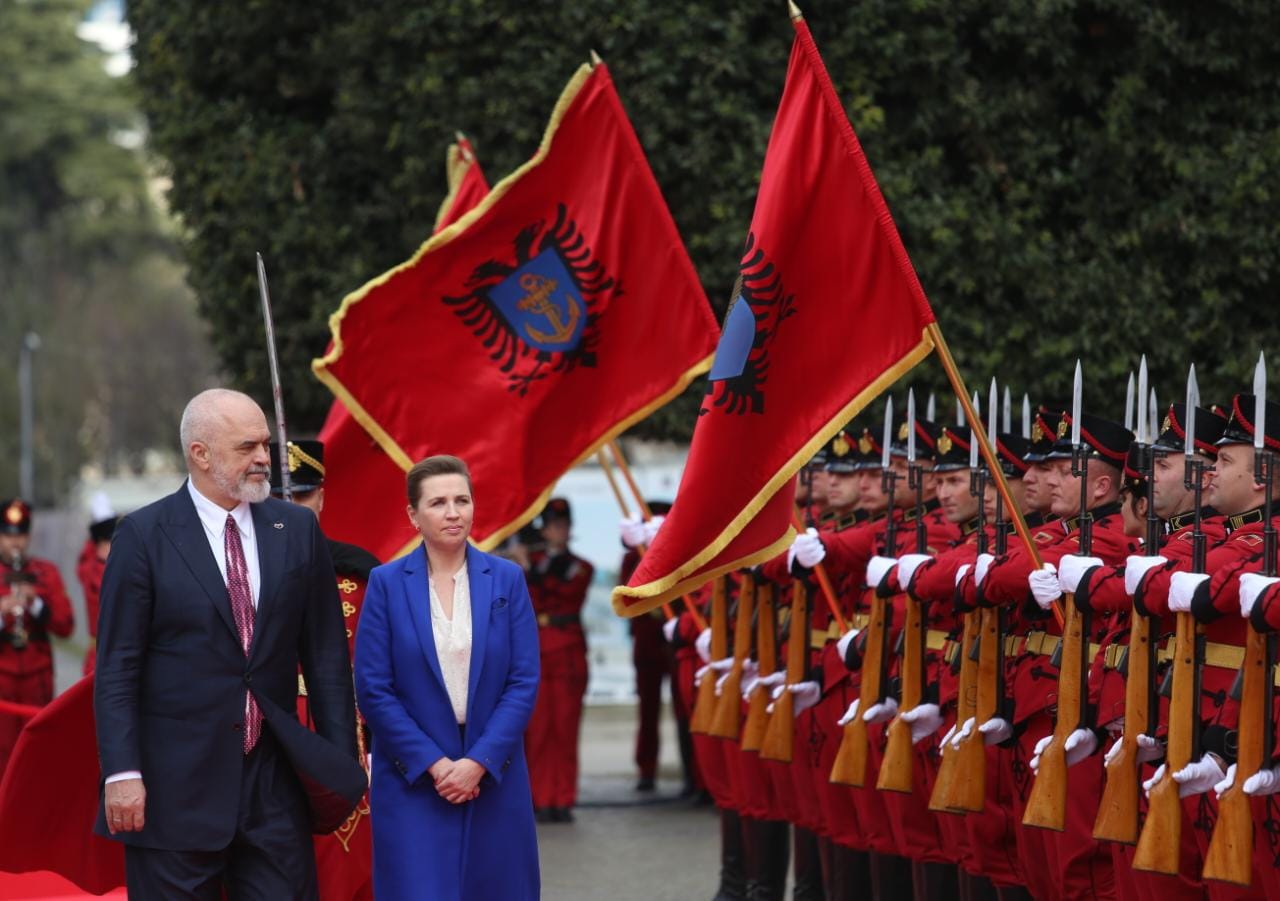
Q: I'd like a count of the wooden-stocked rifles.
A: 12